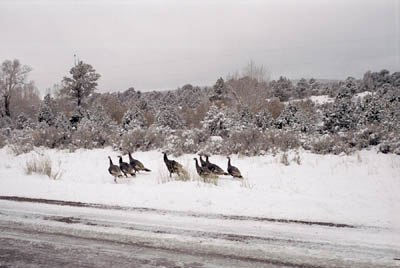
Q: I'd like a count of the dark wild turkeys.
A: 8